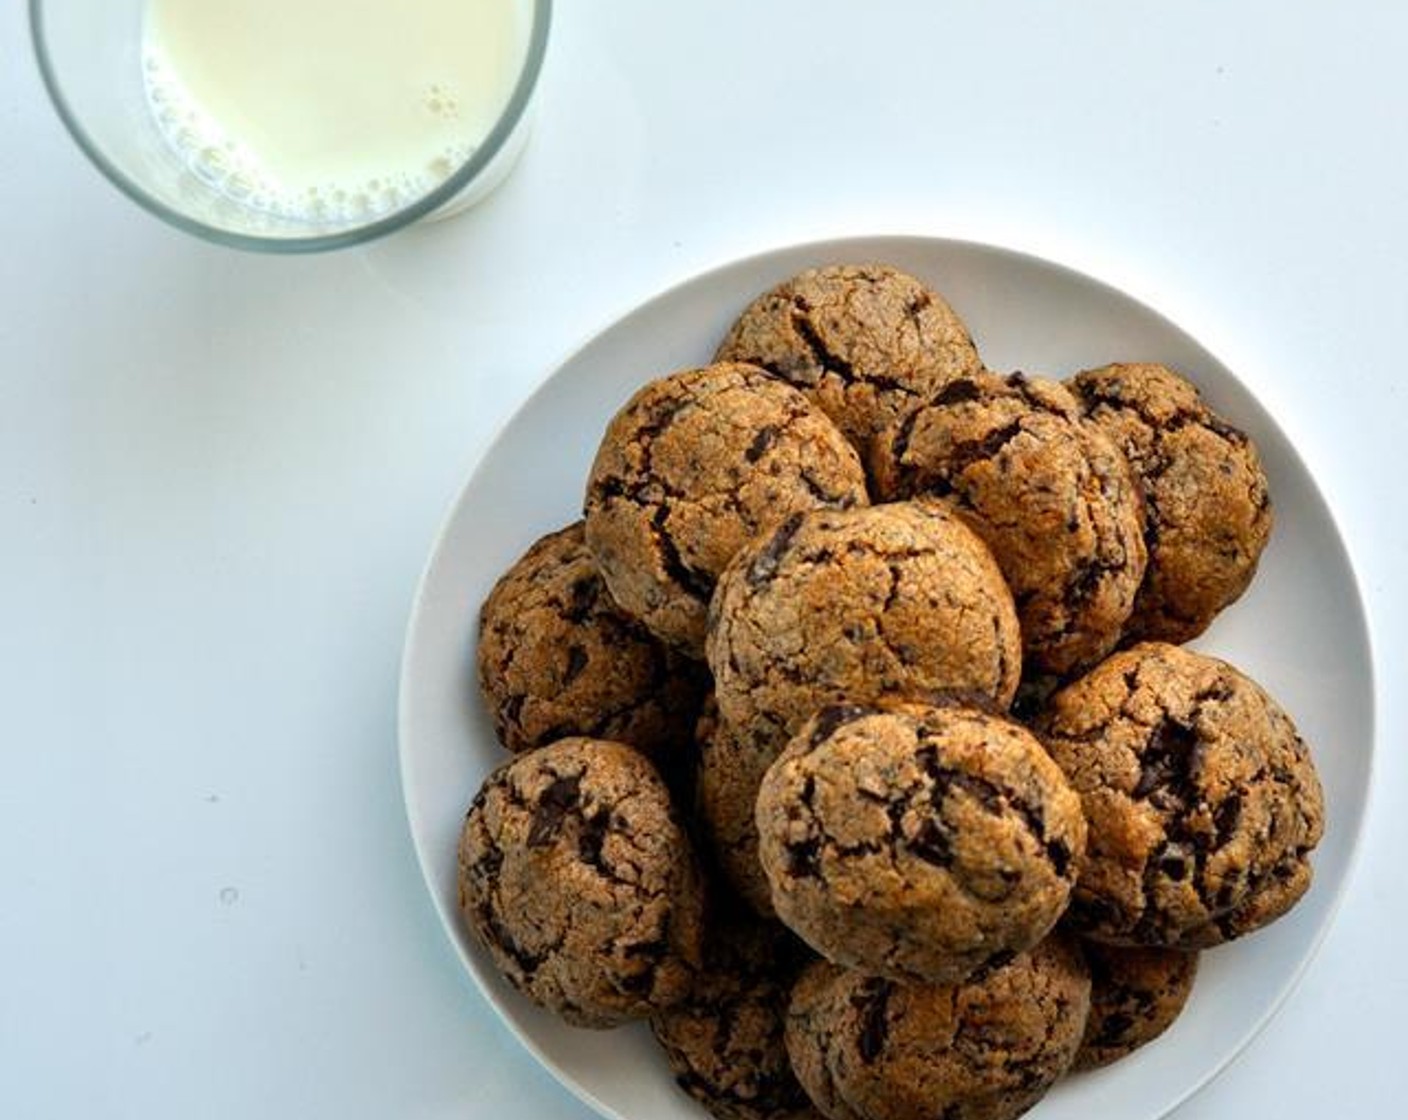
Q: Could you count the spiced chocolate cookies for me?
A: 13